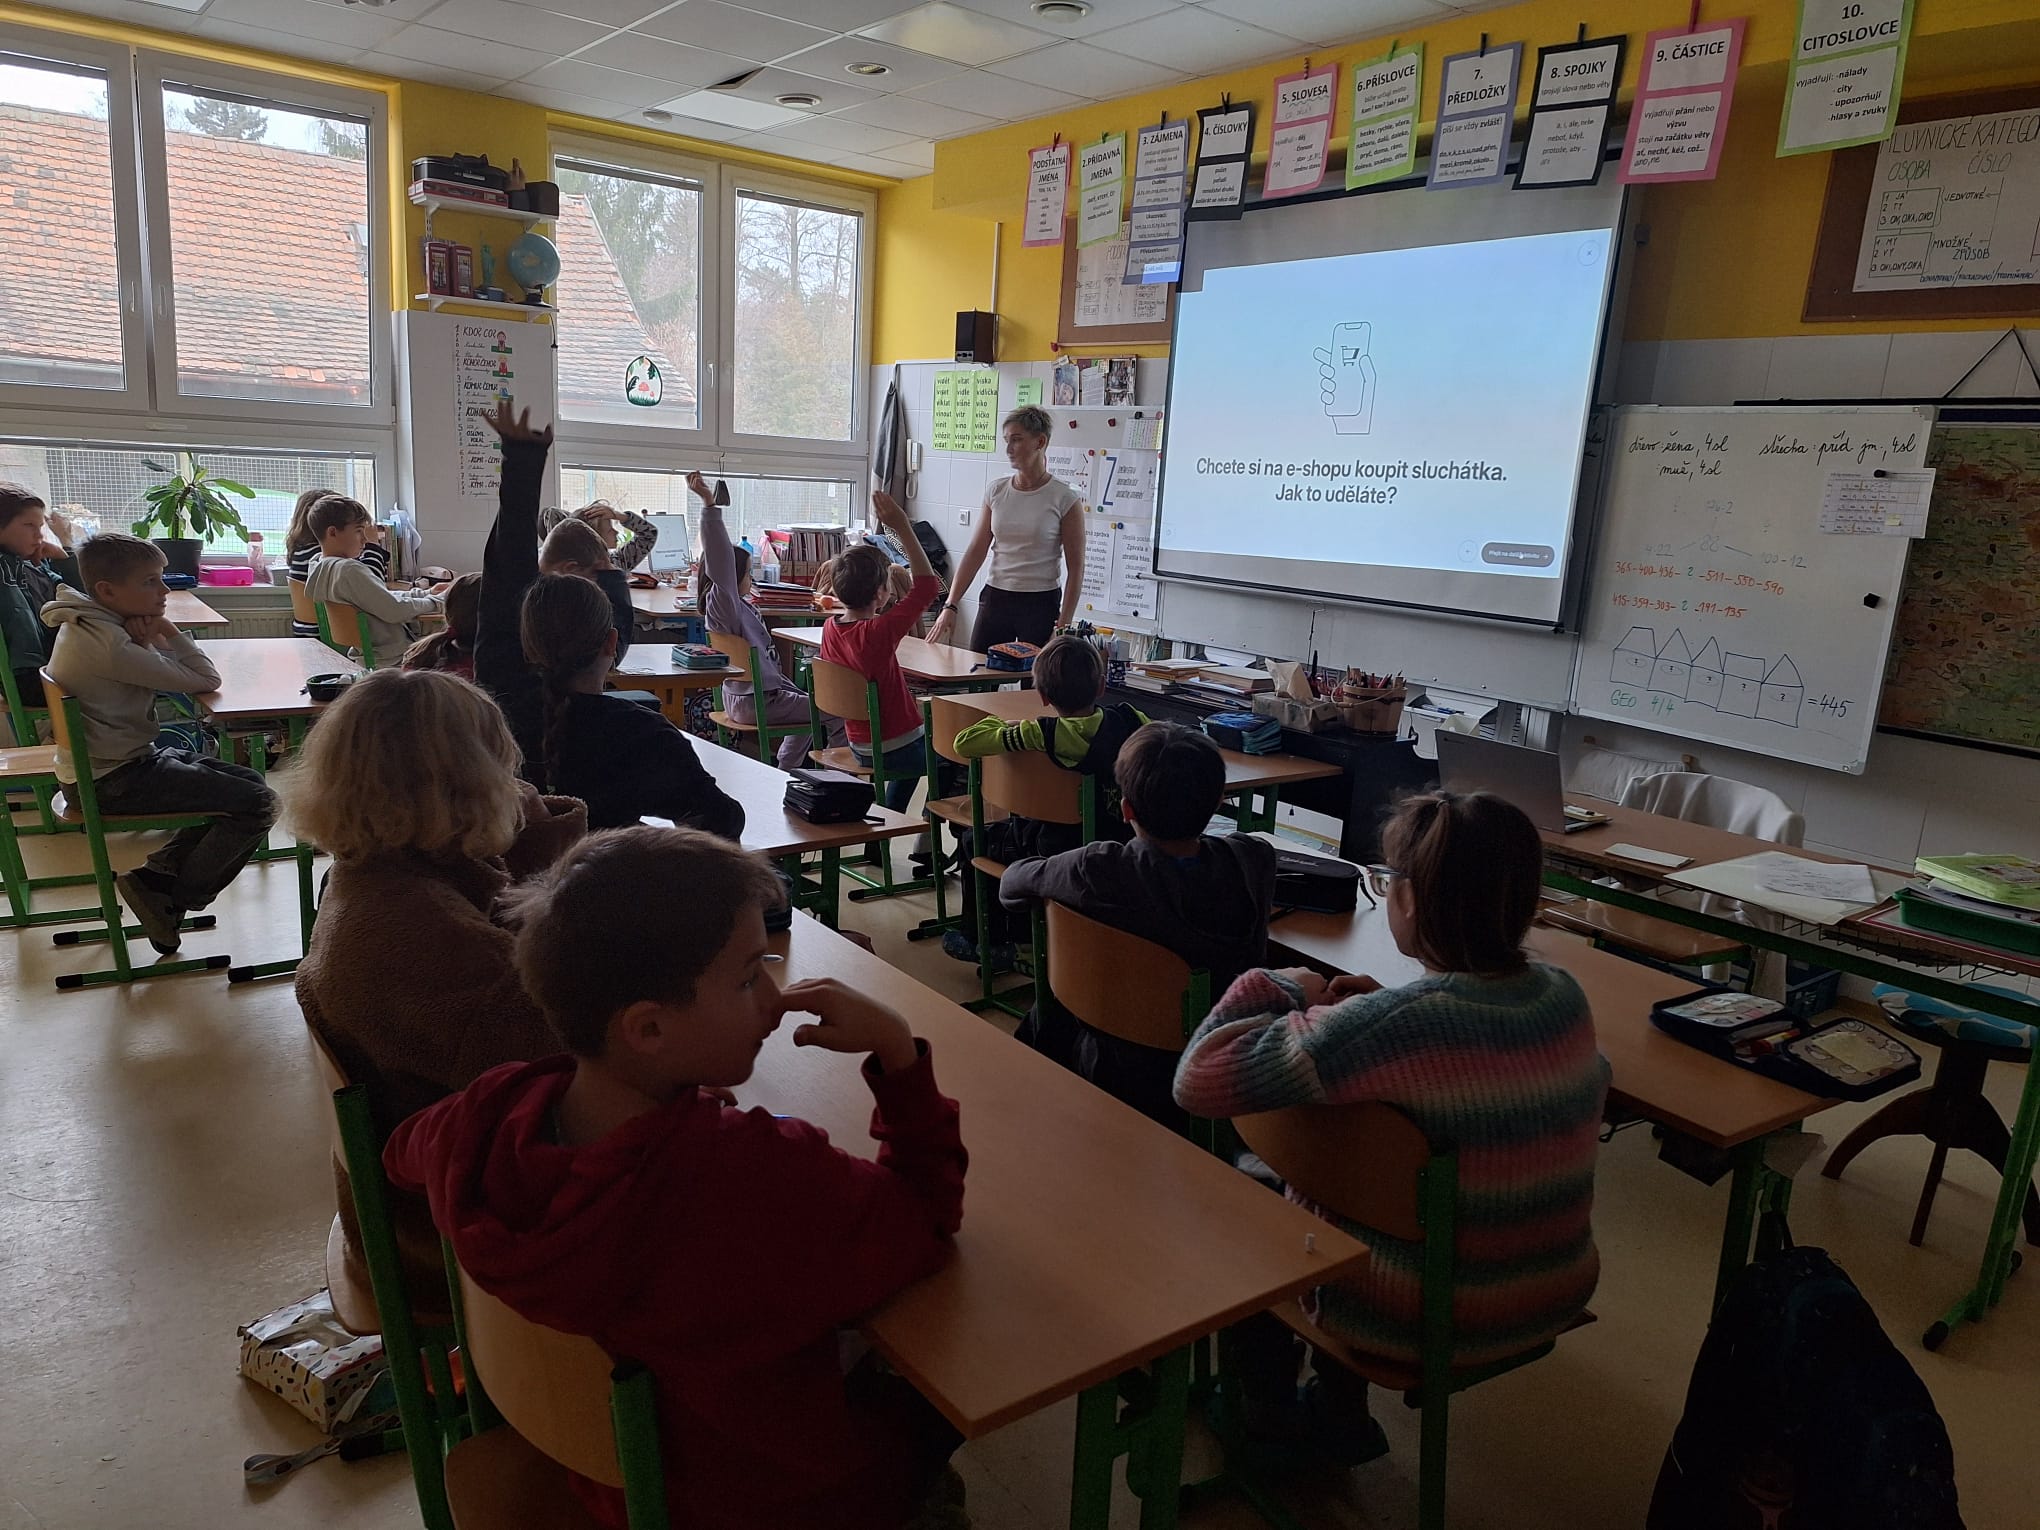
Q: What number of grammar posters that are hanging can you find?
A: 10